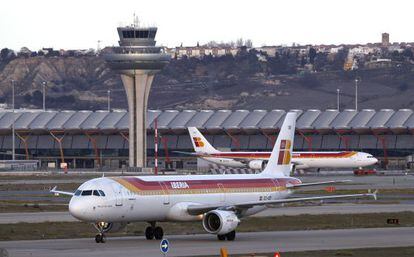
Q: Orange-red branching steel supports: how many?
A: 10